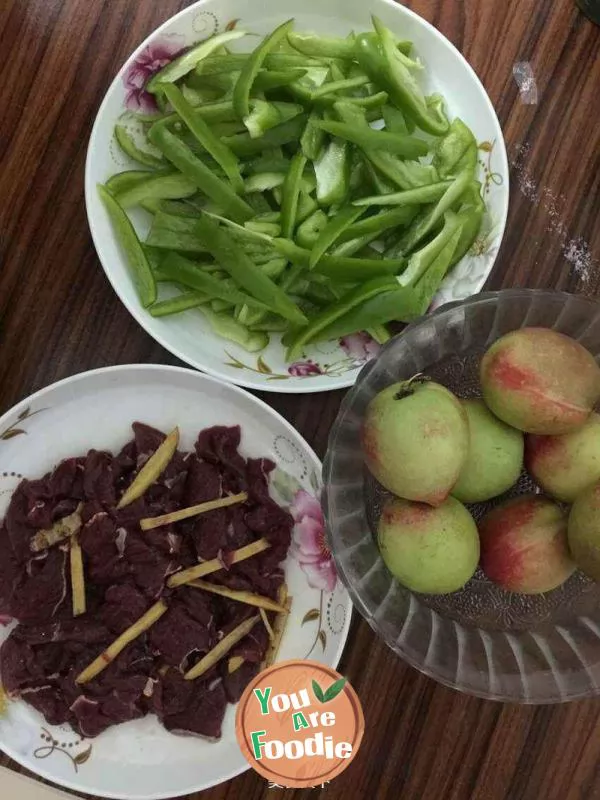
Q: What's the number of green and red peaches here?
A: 7